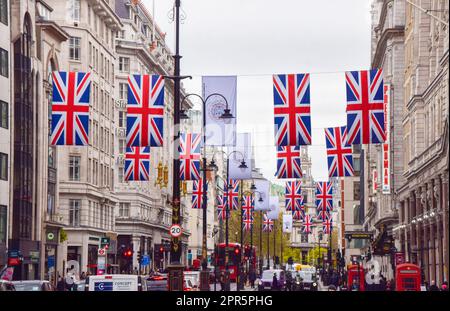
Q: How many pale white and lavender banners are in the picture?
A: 5